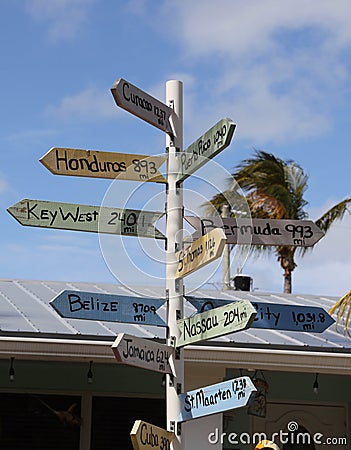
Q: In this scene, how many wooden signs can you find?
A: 12